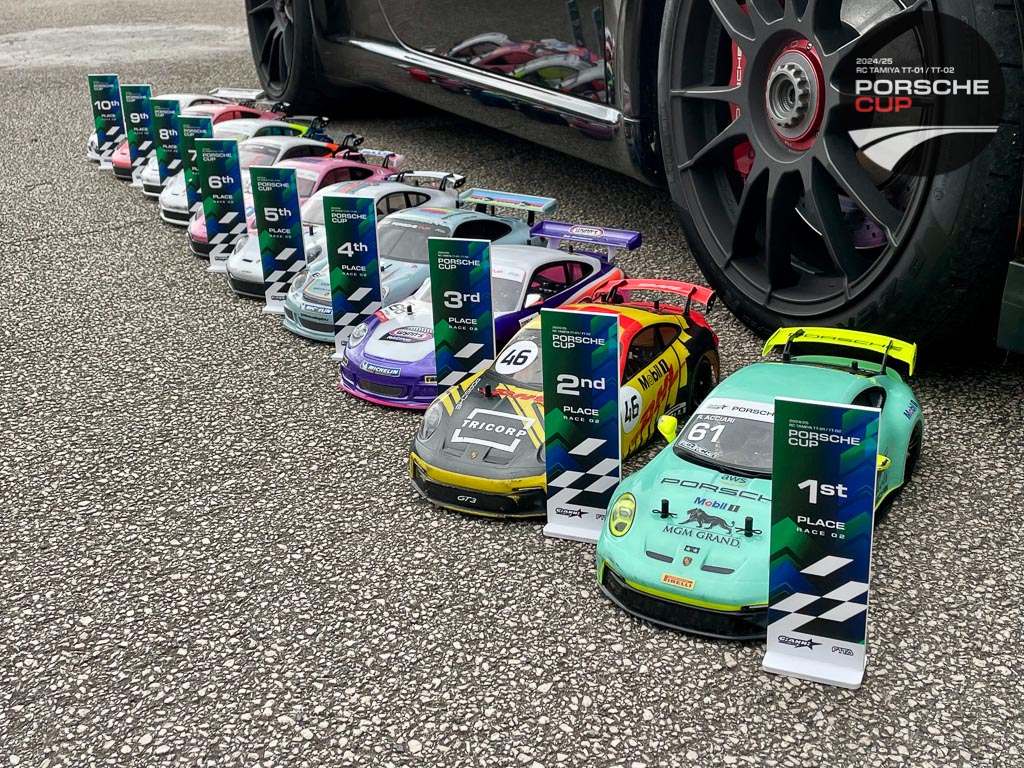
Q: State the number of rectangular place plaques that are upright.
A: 10